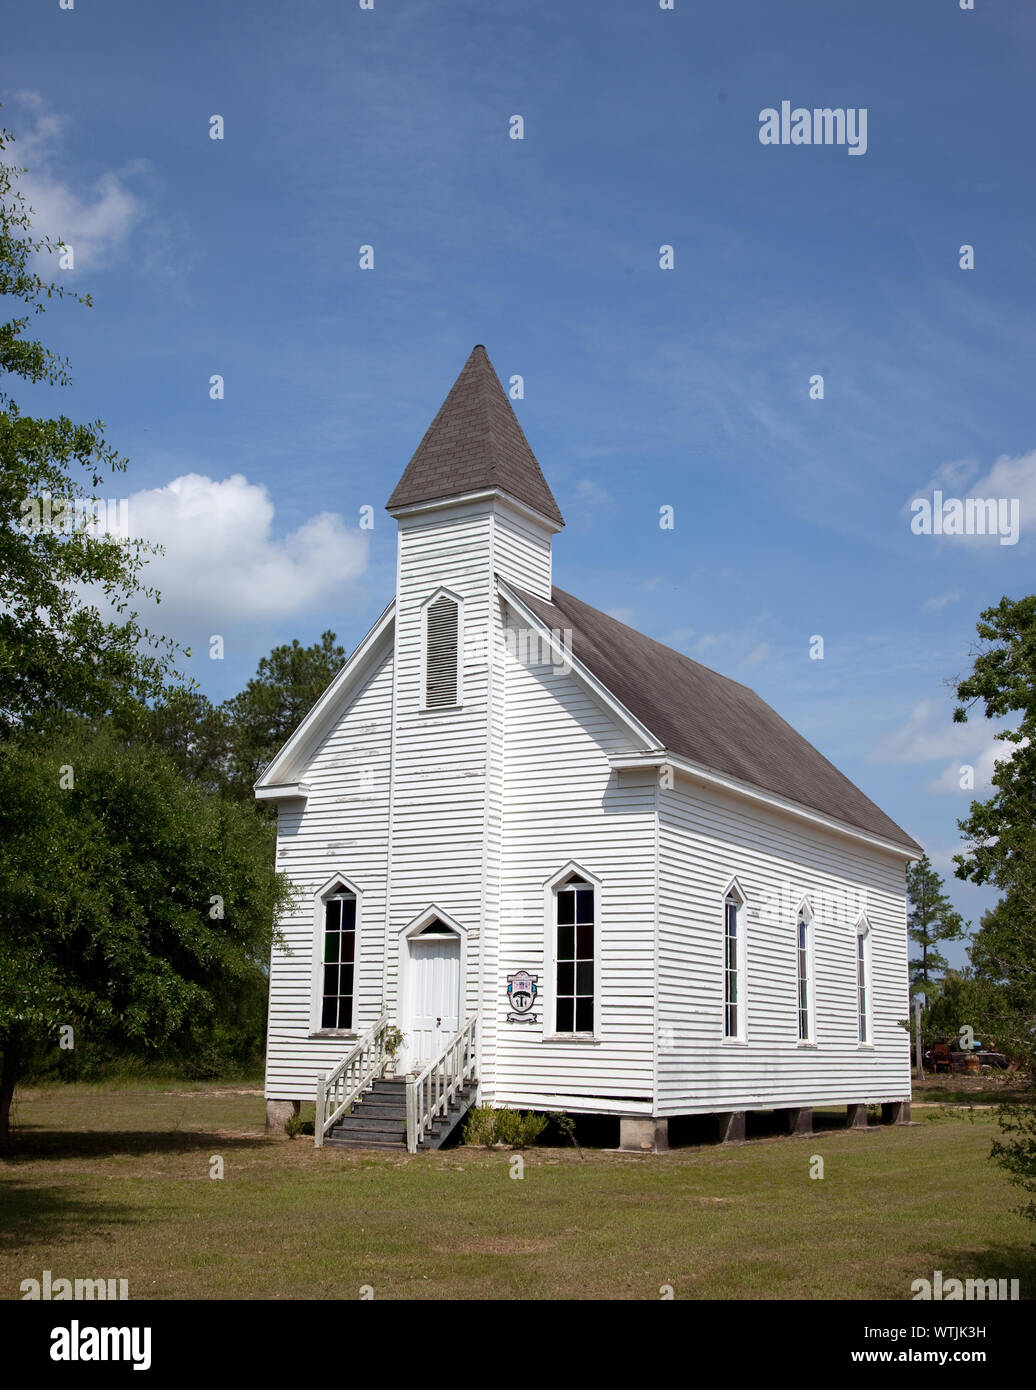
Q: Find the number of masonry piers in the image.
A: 6